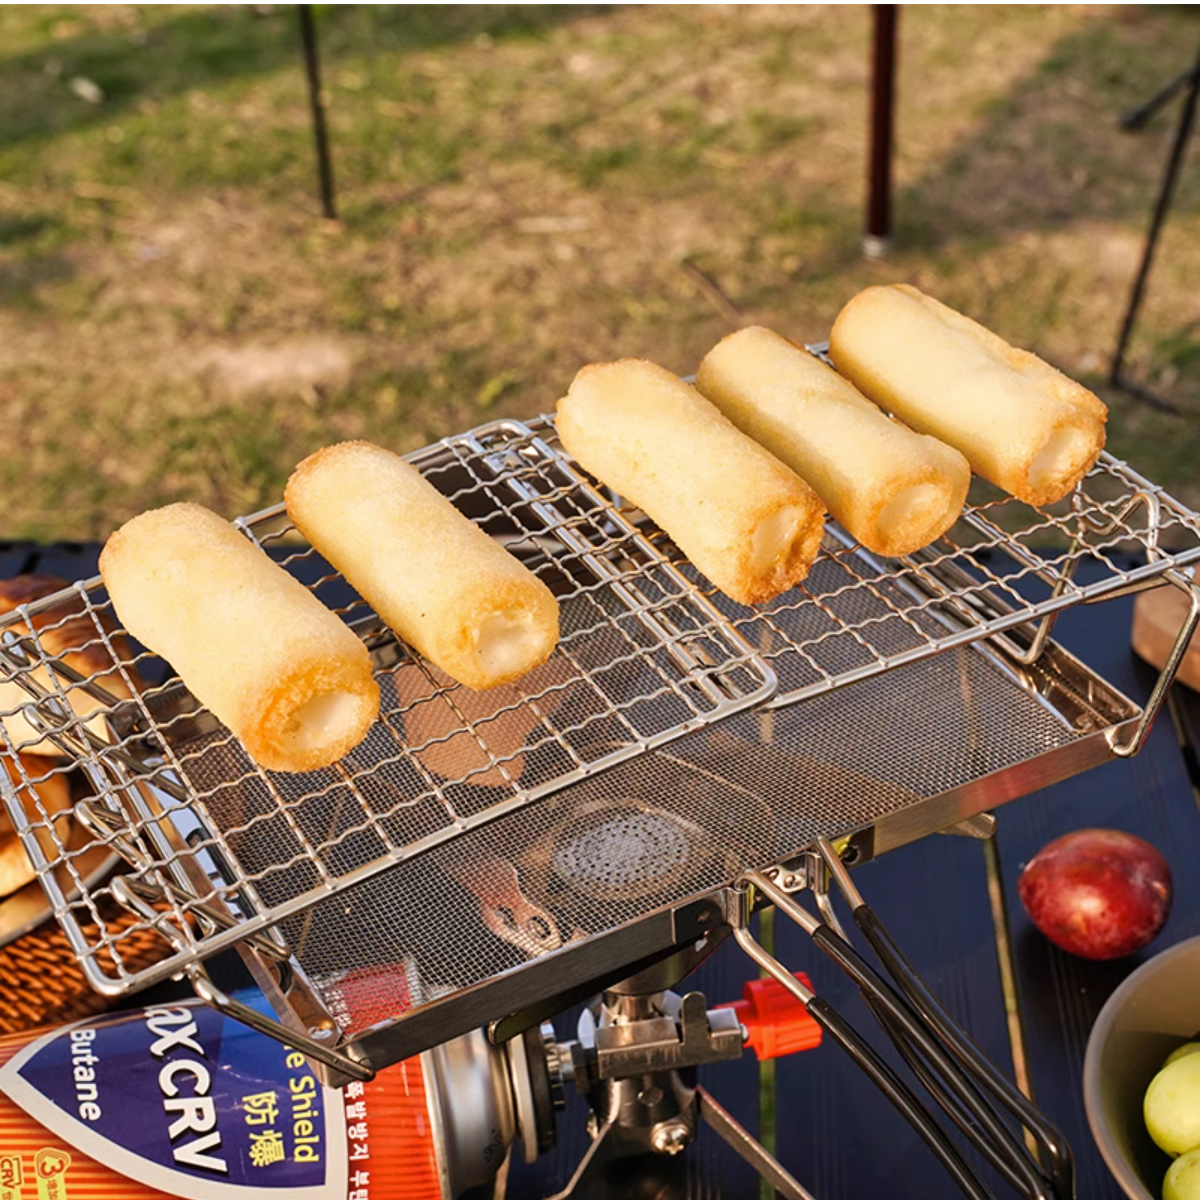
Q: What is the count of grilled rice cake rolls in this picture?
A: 5